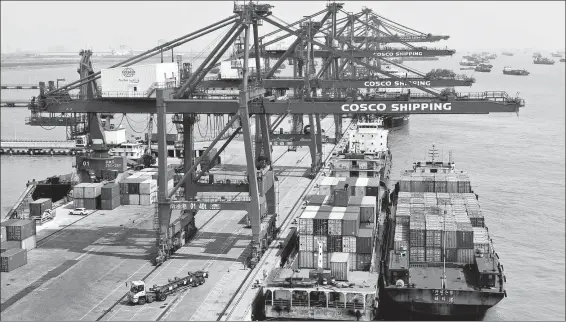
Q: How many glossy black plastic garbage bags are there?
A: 0